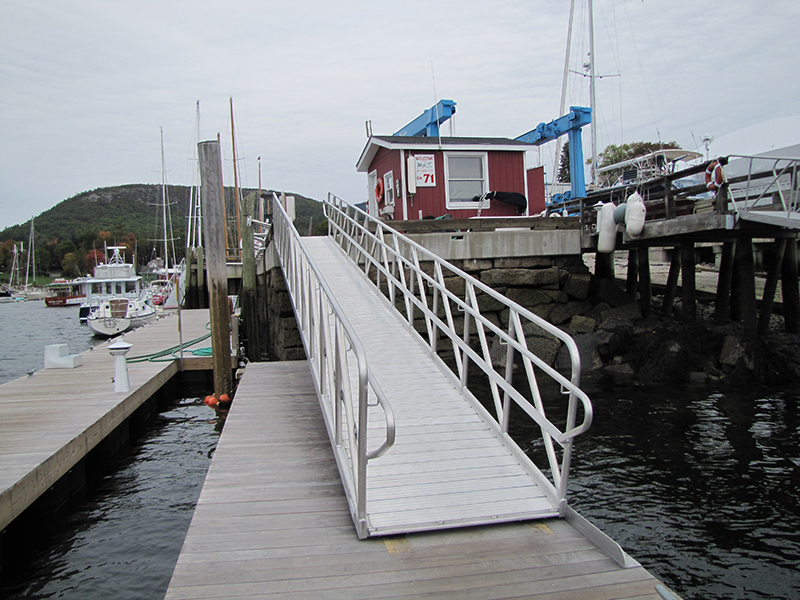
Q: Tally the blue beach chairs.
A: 0